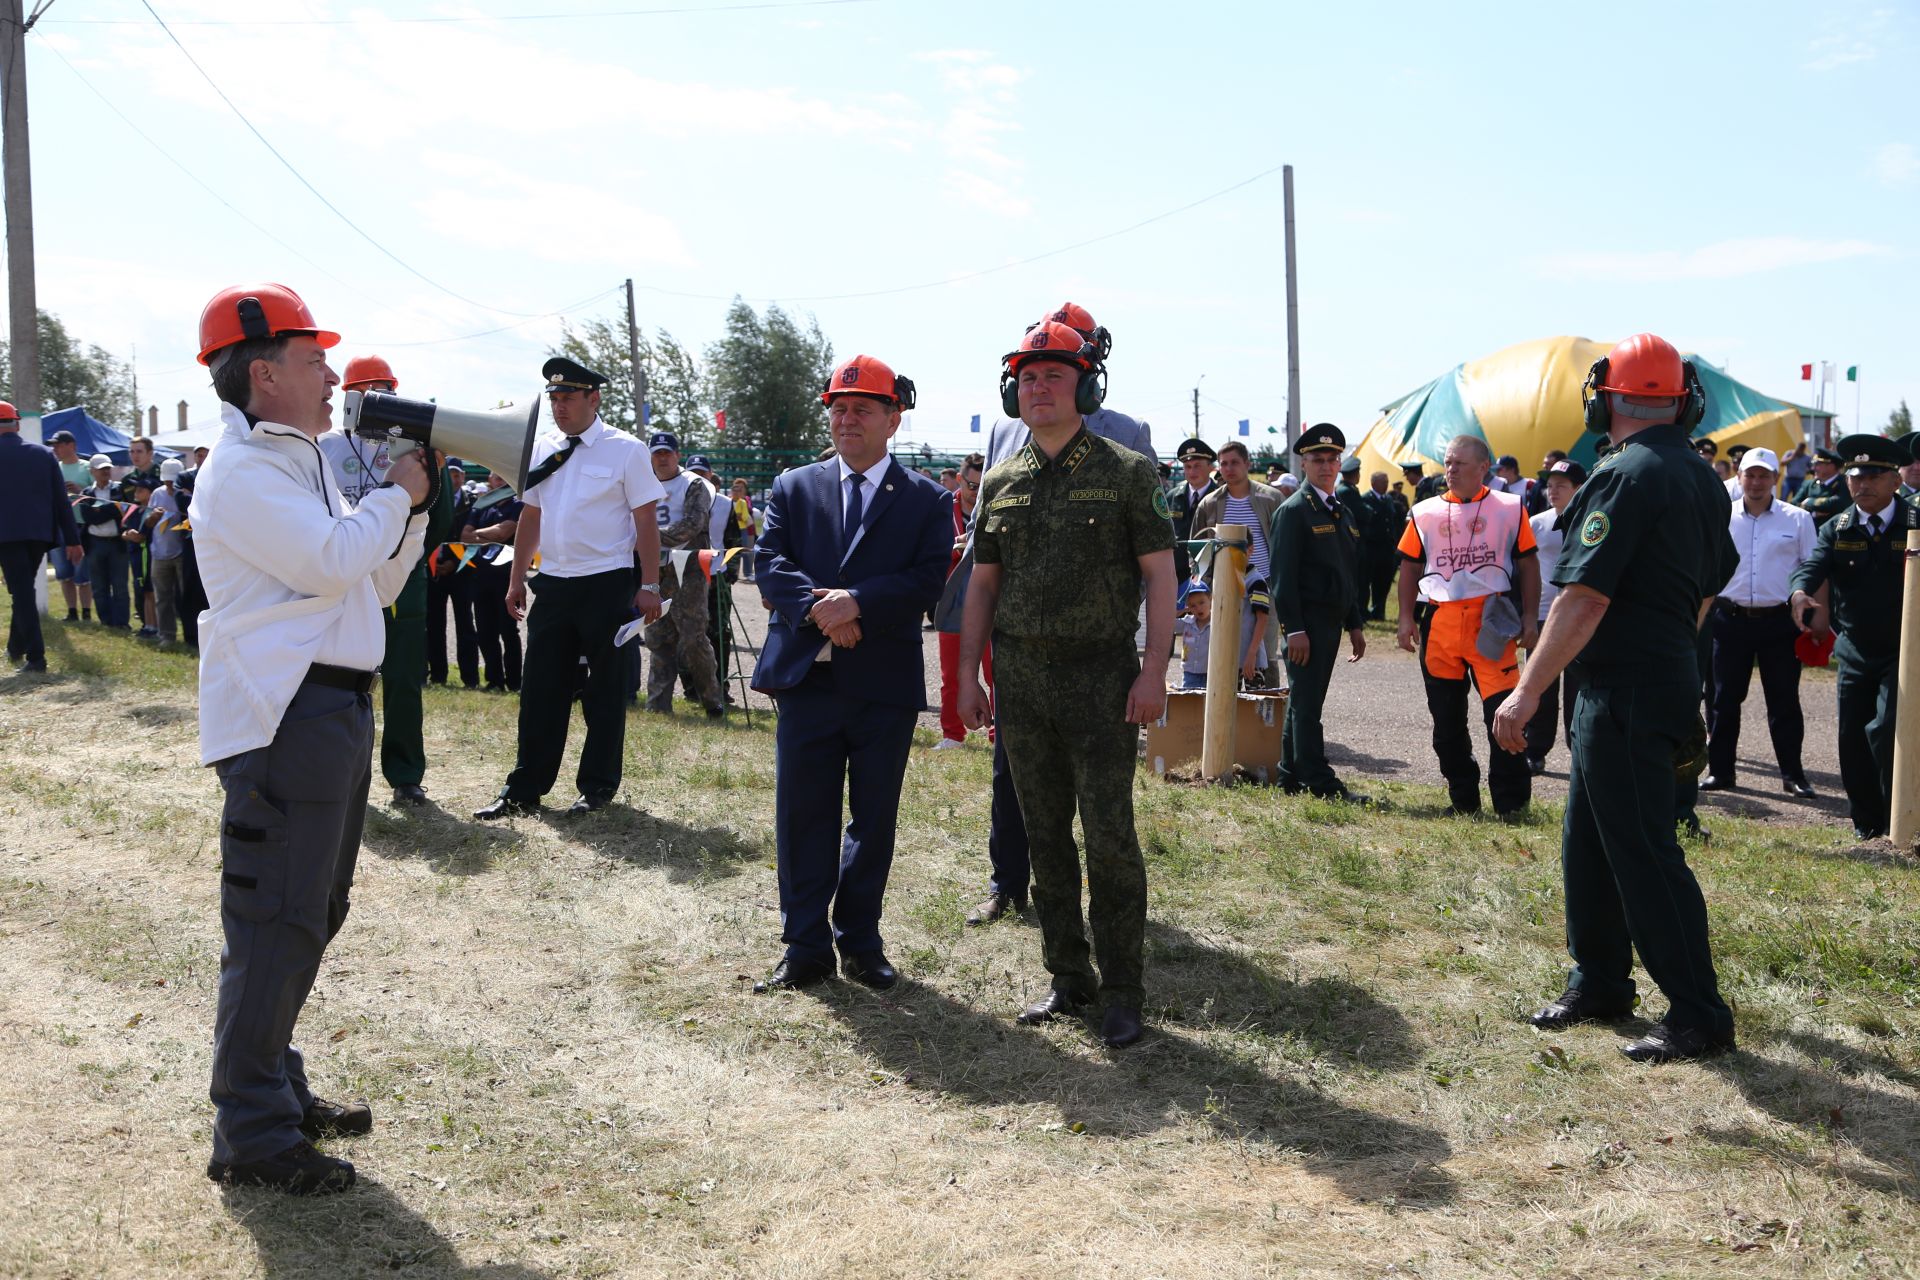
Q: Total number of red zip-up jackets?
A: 1